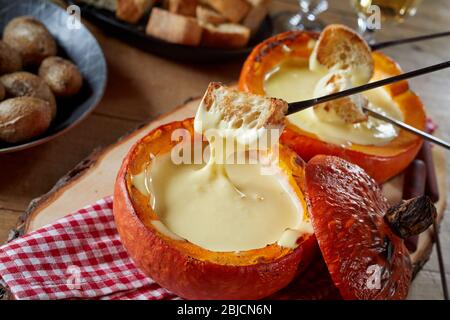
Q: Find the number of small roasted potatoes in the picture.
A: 6